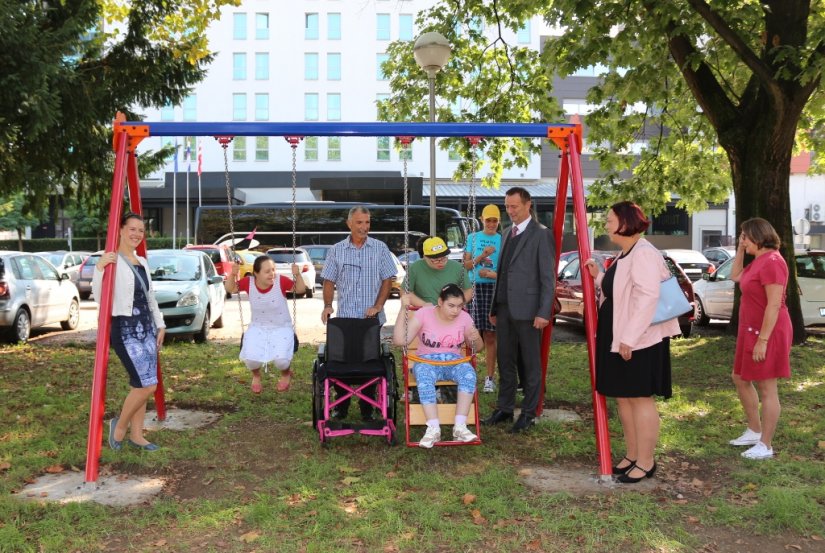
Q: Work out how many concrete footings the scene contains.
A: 4